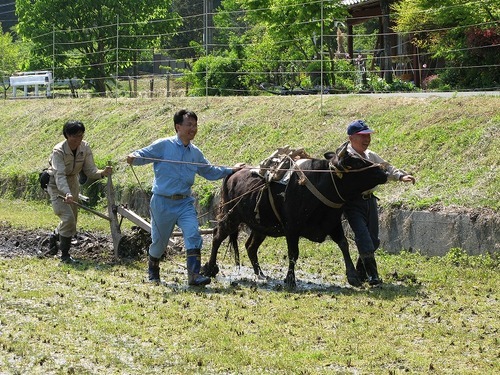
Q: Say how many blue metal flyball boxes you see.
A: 0